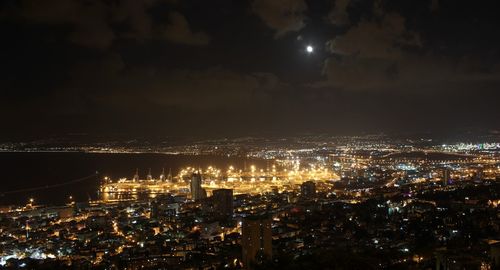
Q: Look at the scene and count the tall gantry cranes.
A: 4